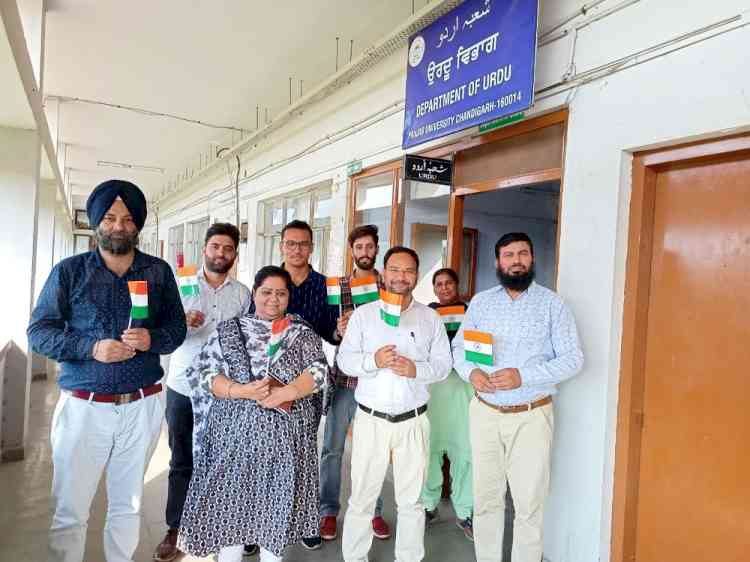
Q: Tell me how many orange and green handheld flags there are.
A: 8